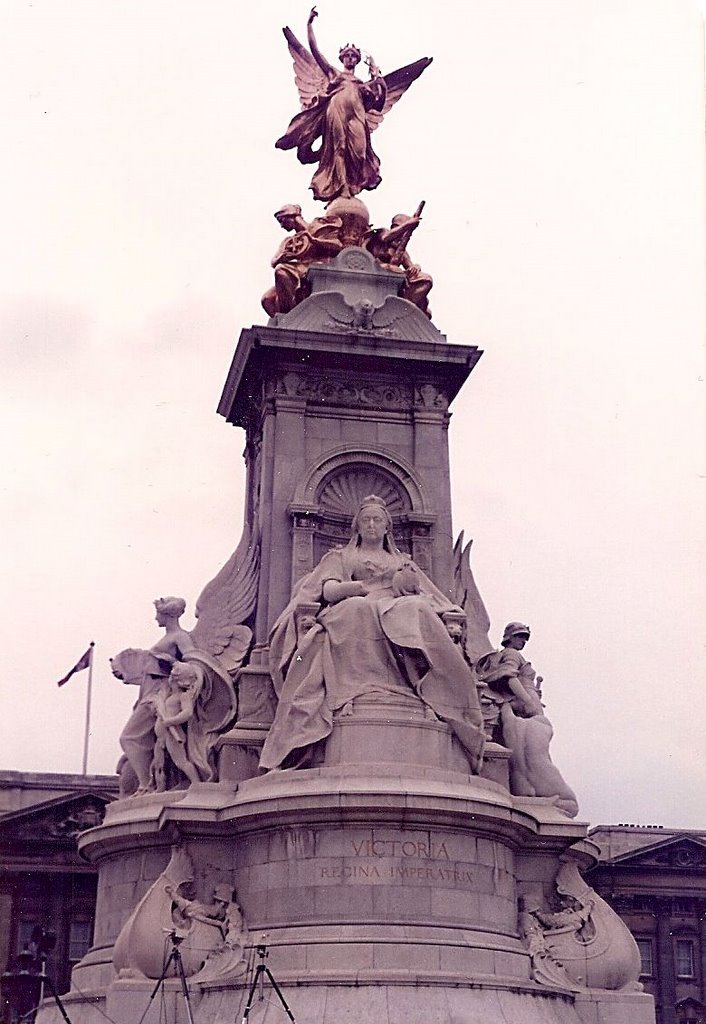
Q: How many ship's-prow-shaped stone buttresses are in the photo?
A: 2